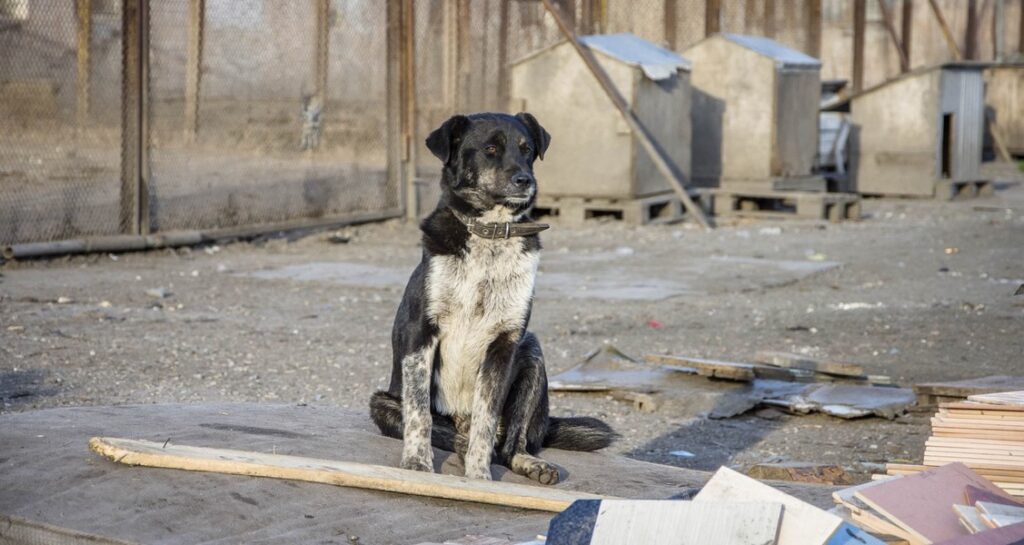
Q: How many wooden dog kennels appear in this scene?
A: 3